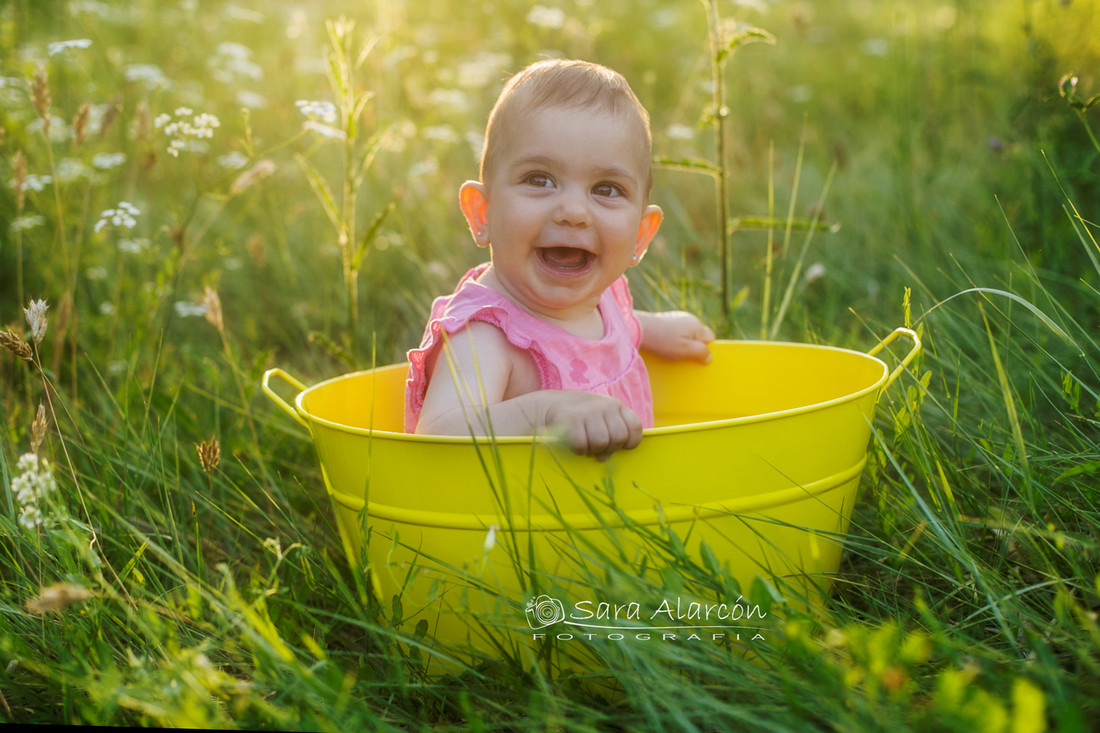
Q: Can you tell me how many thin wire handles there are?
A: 2